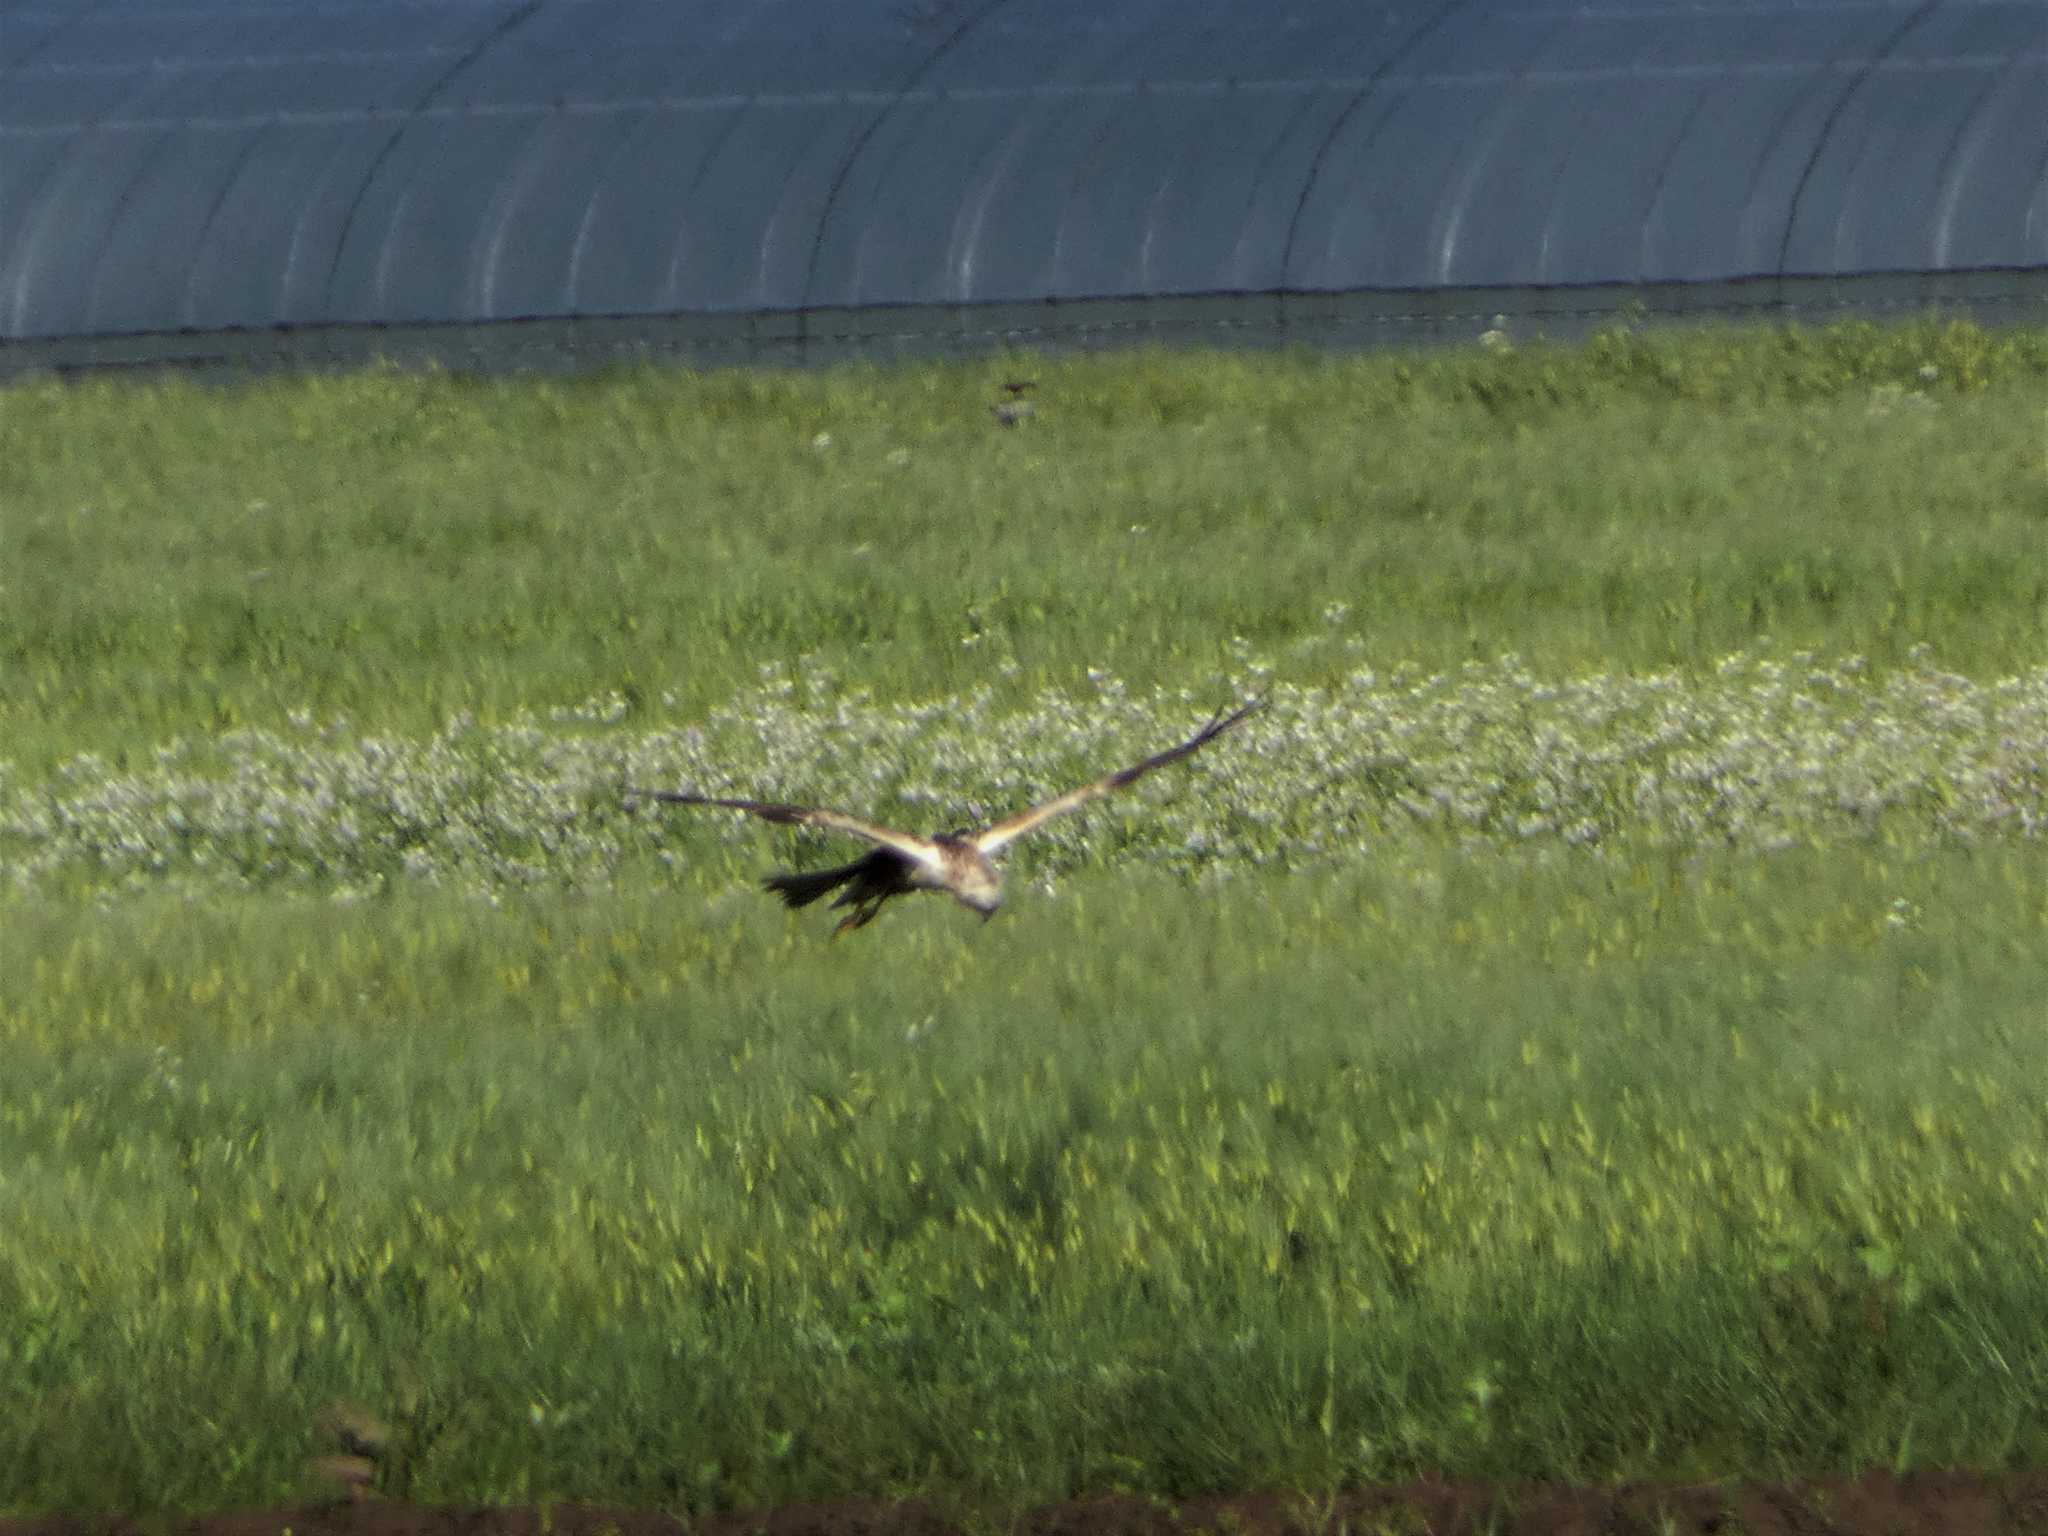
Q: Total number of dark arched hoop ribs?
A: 4